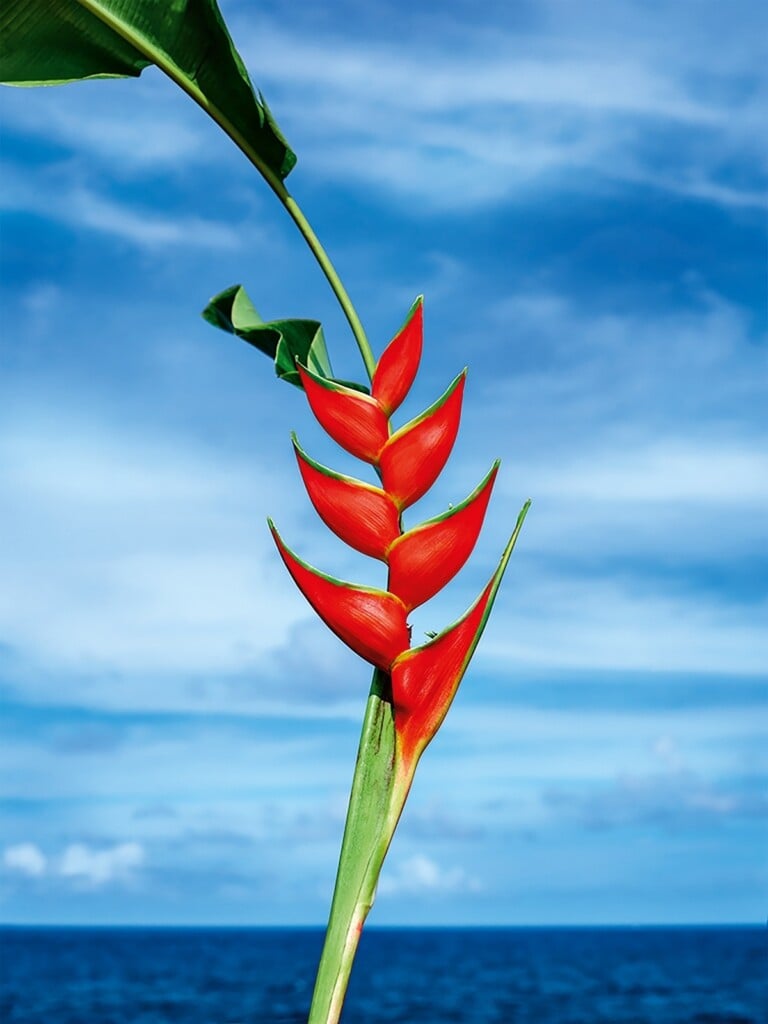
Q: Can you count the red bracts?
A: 7